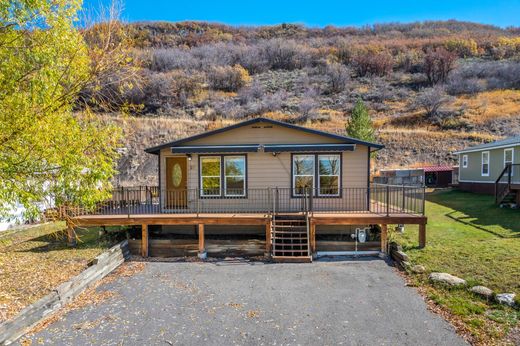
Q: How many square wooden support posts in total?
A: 7